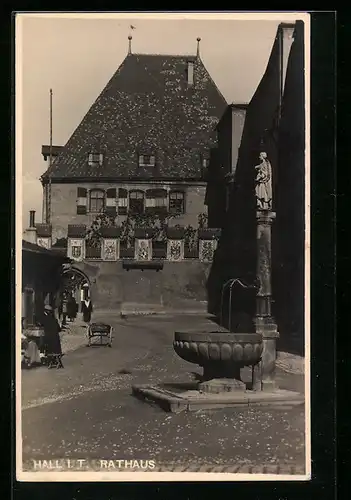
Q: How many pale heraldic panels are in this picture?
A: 6